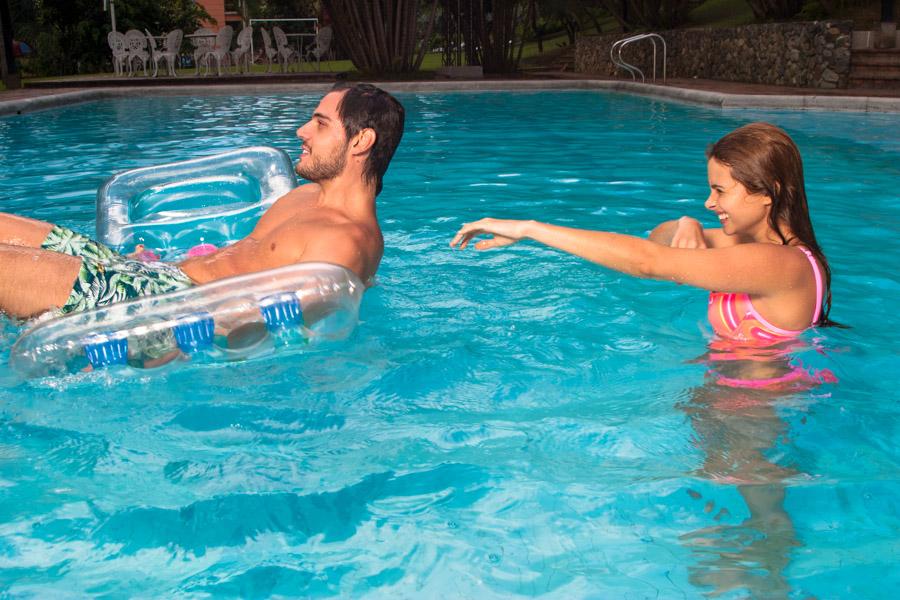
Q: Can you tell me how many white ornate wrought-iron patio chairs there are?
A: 10